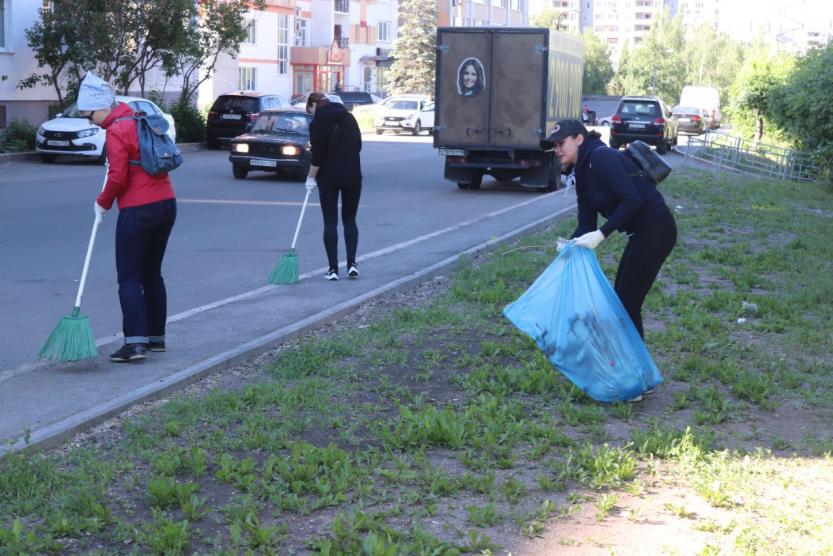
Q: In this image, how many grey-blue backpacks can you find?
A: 1